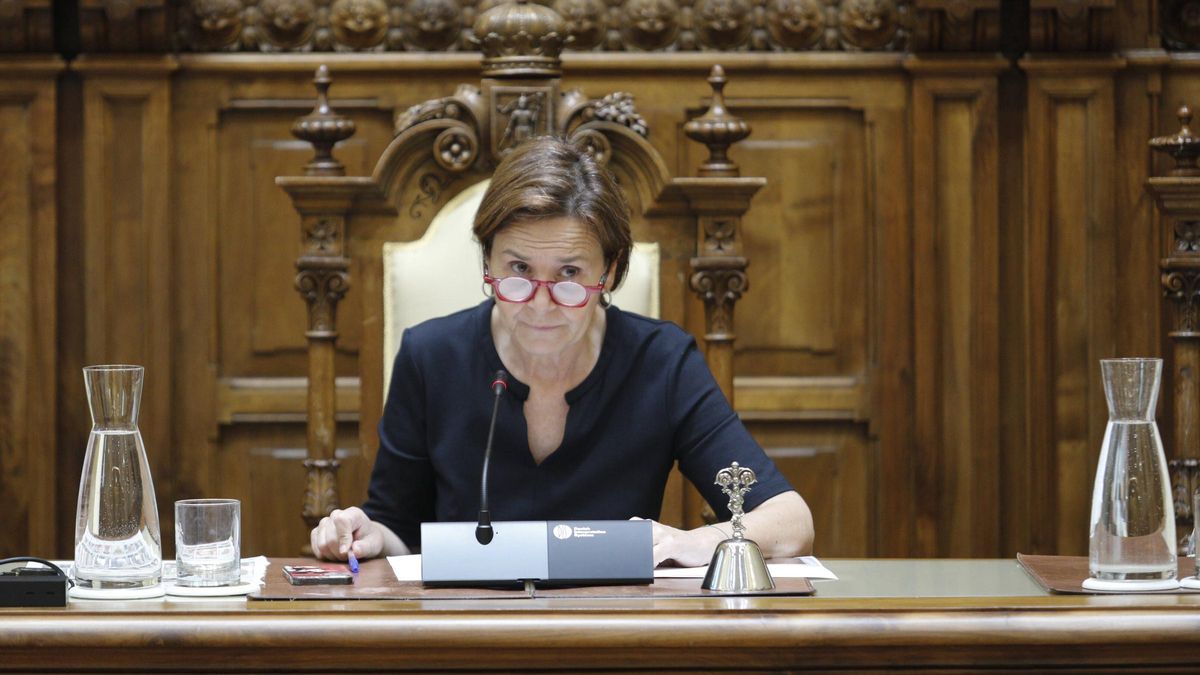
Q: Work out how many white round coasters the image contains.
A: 4